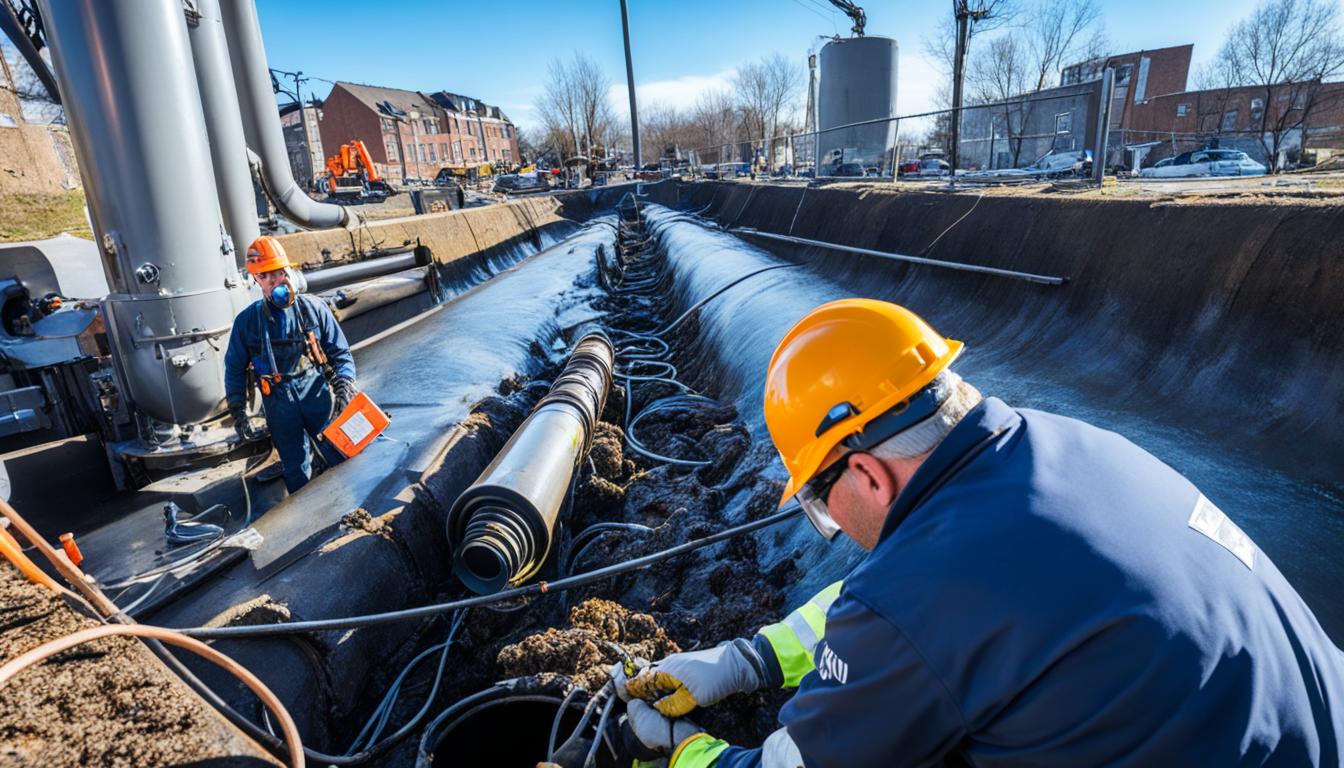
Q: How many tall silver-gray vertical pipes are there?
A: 3